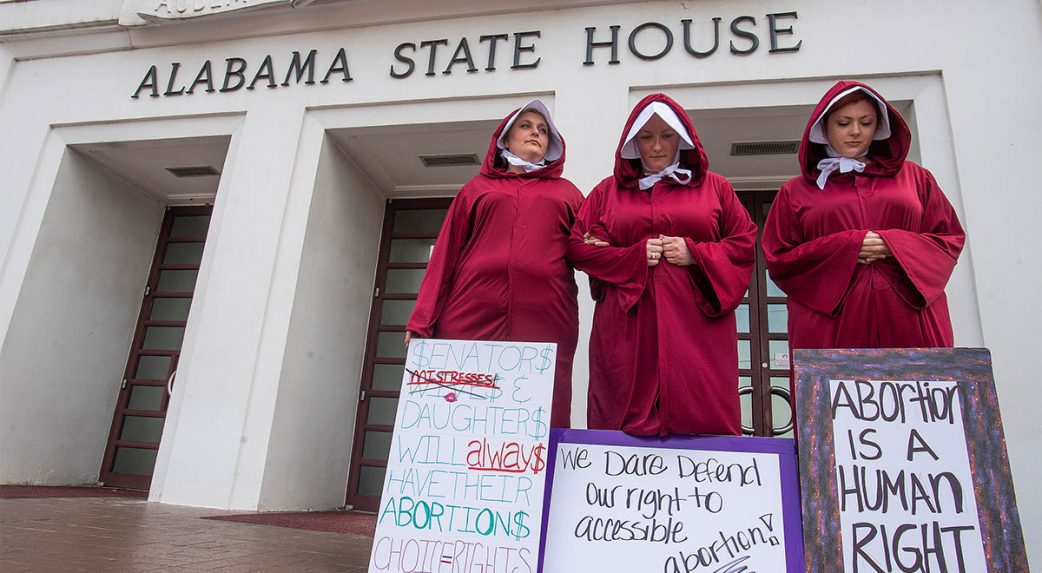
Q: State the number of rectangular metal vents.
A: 3